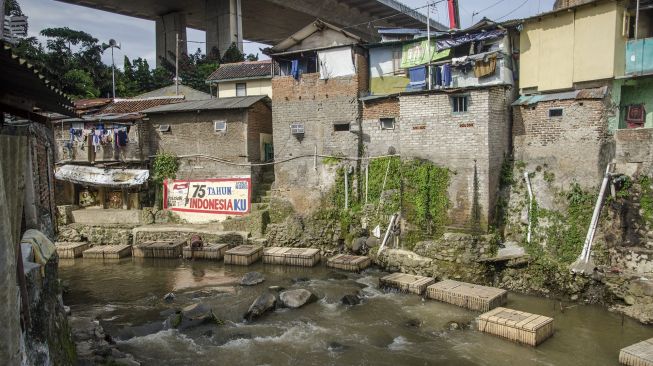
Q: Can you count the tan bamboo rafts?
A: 11